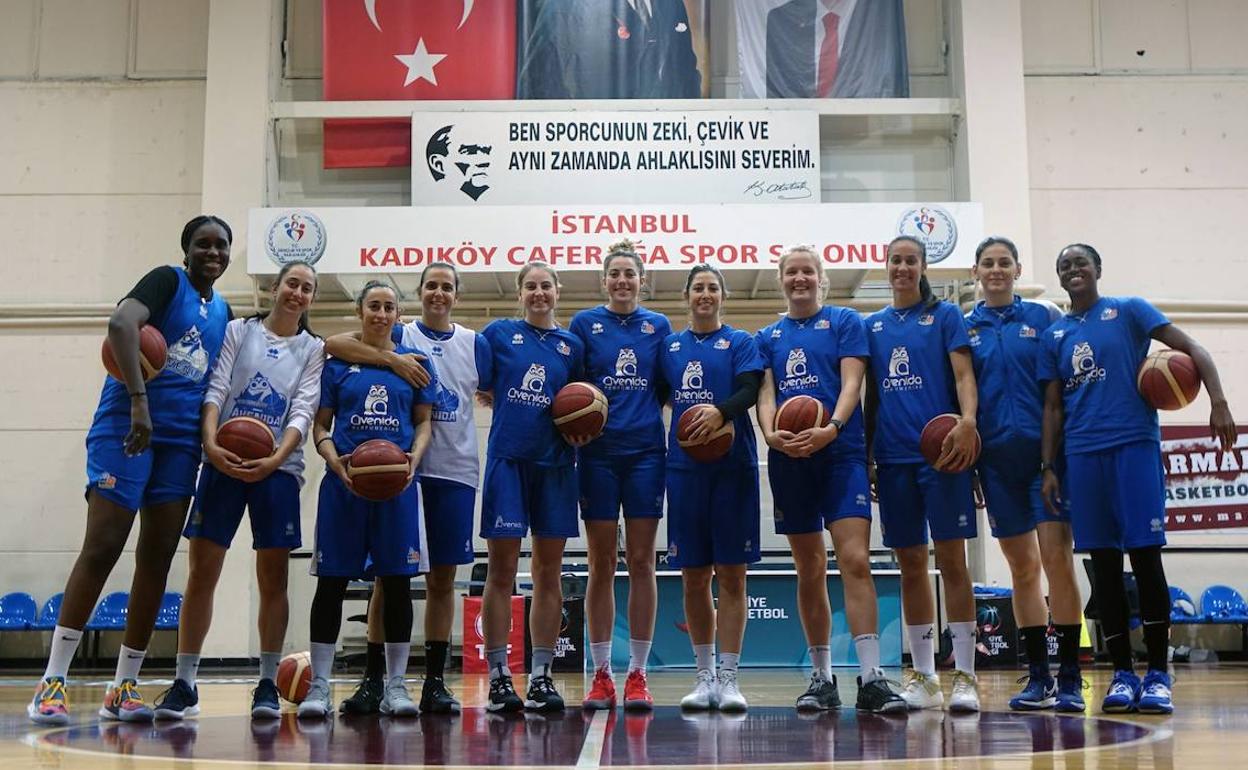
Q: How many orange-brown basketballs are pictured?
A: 9